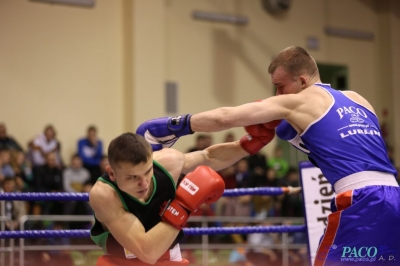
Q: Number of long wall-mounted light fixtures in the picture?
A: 3